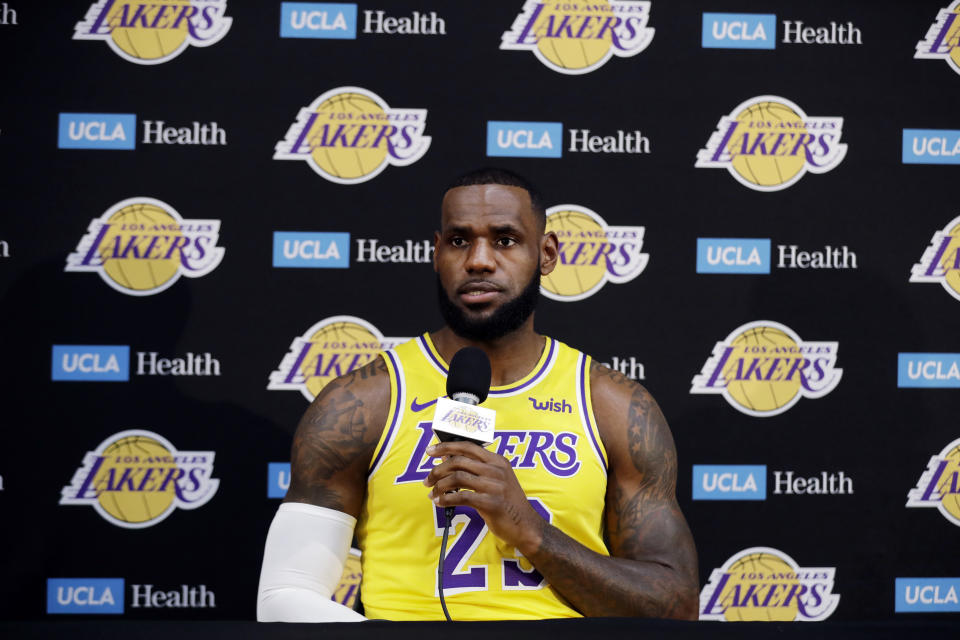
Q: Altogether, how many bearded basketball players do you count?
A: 1